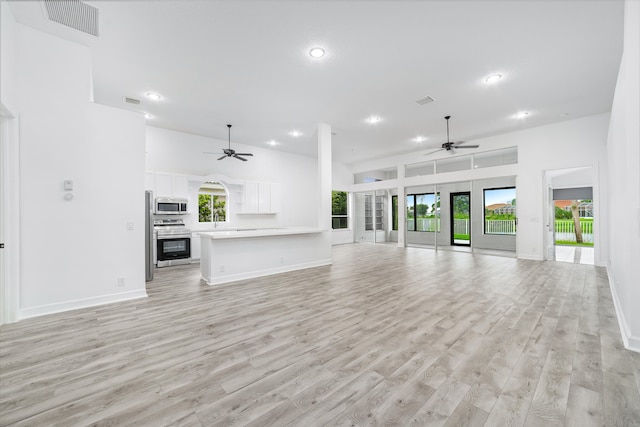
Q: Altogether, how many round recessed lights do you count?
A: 9